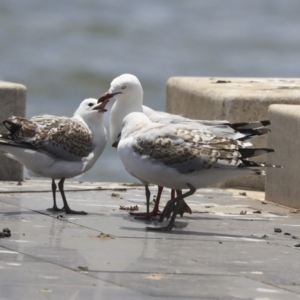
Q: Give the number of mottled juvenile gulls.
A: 2